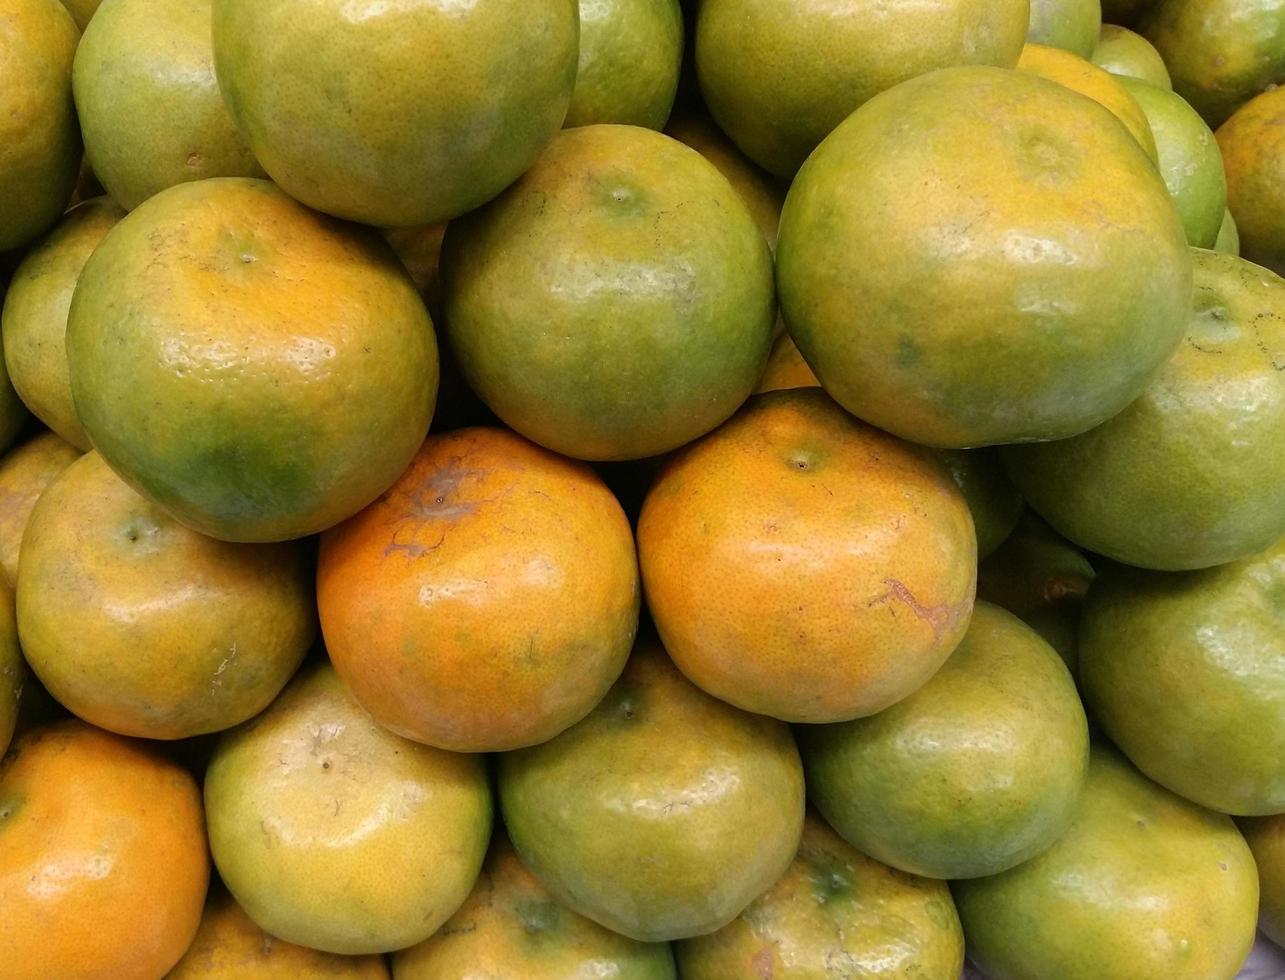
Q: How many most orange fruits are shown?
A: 3